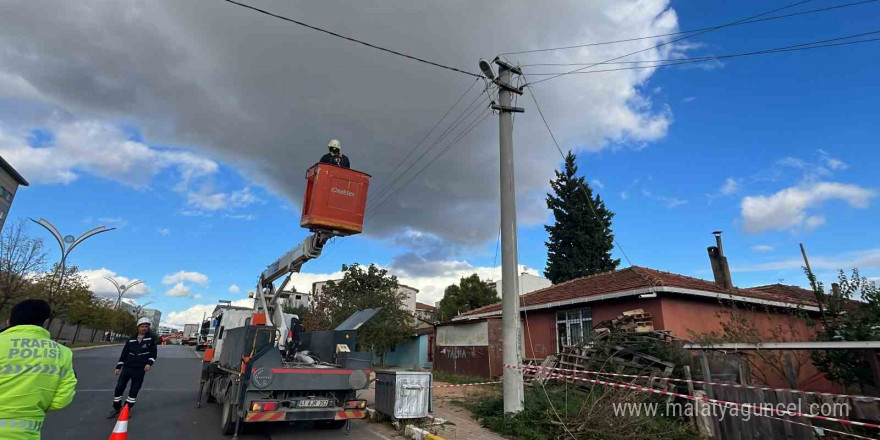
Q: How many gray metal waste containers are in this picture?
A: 1